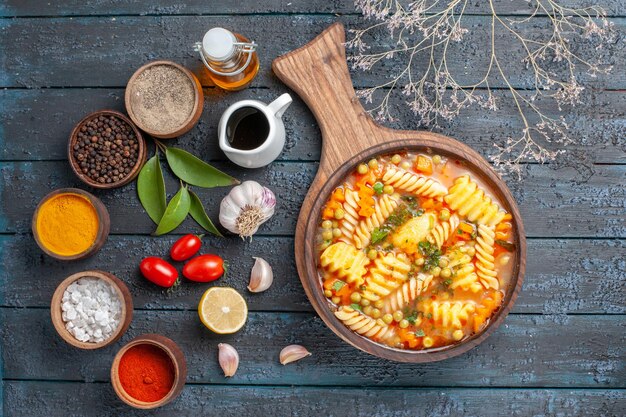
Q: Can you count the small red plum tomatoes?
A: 3